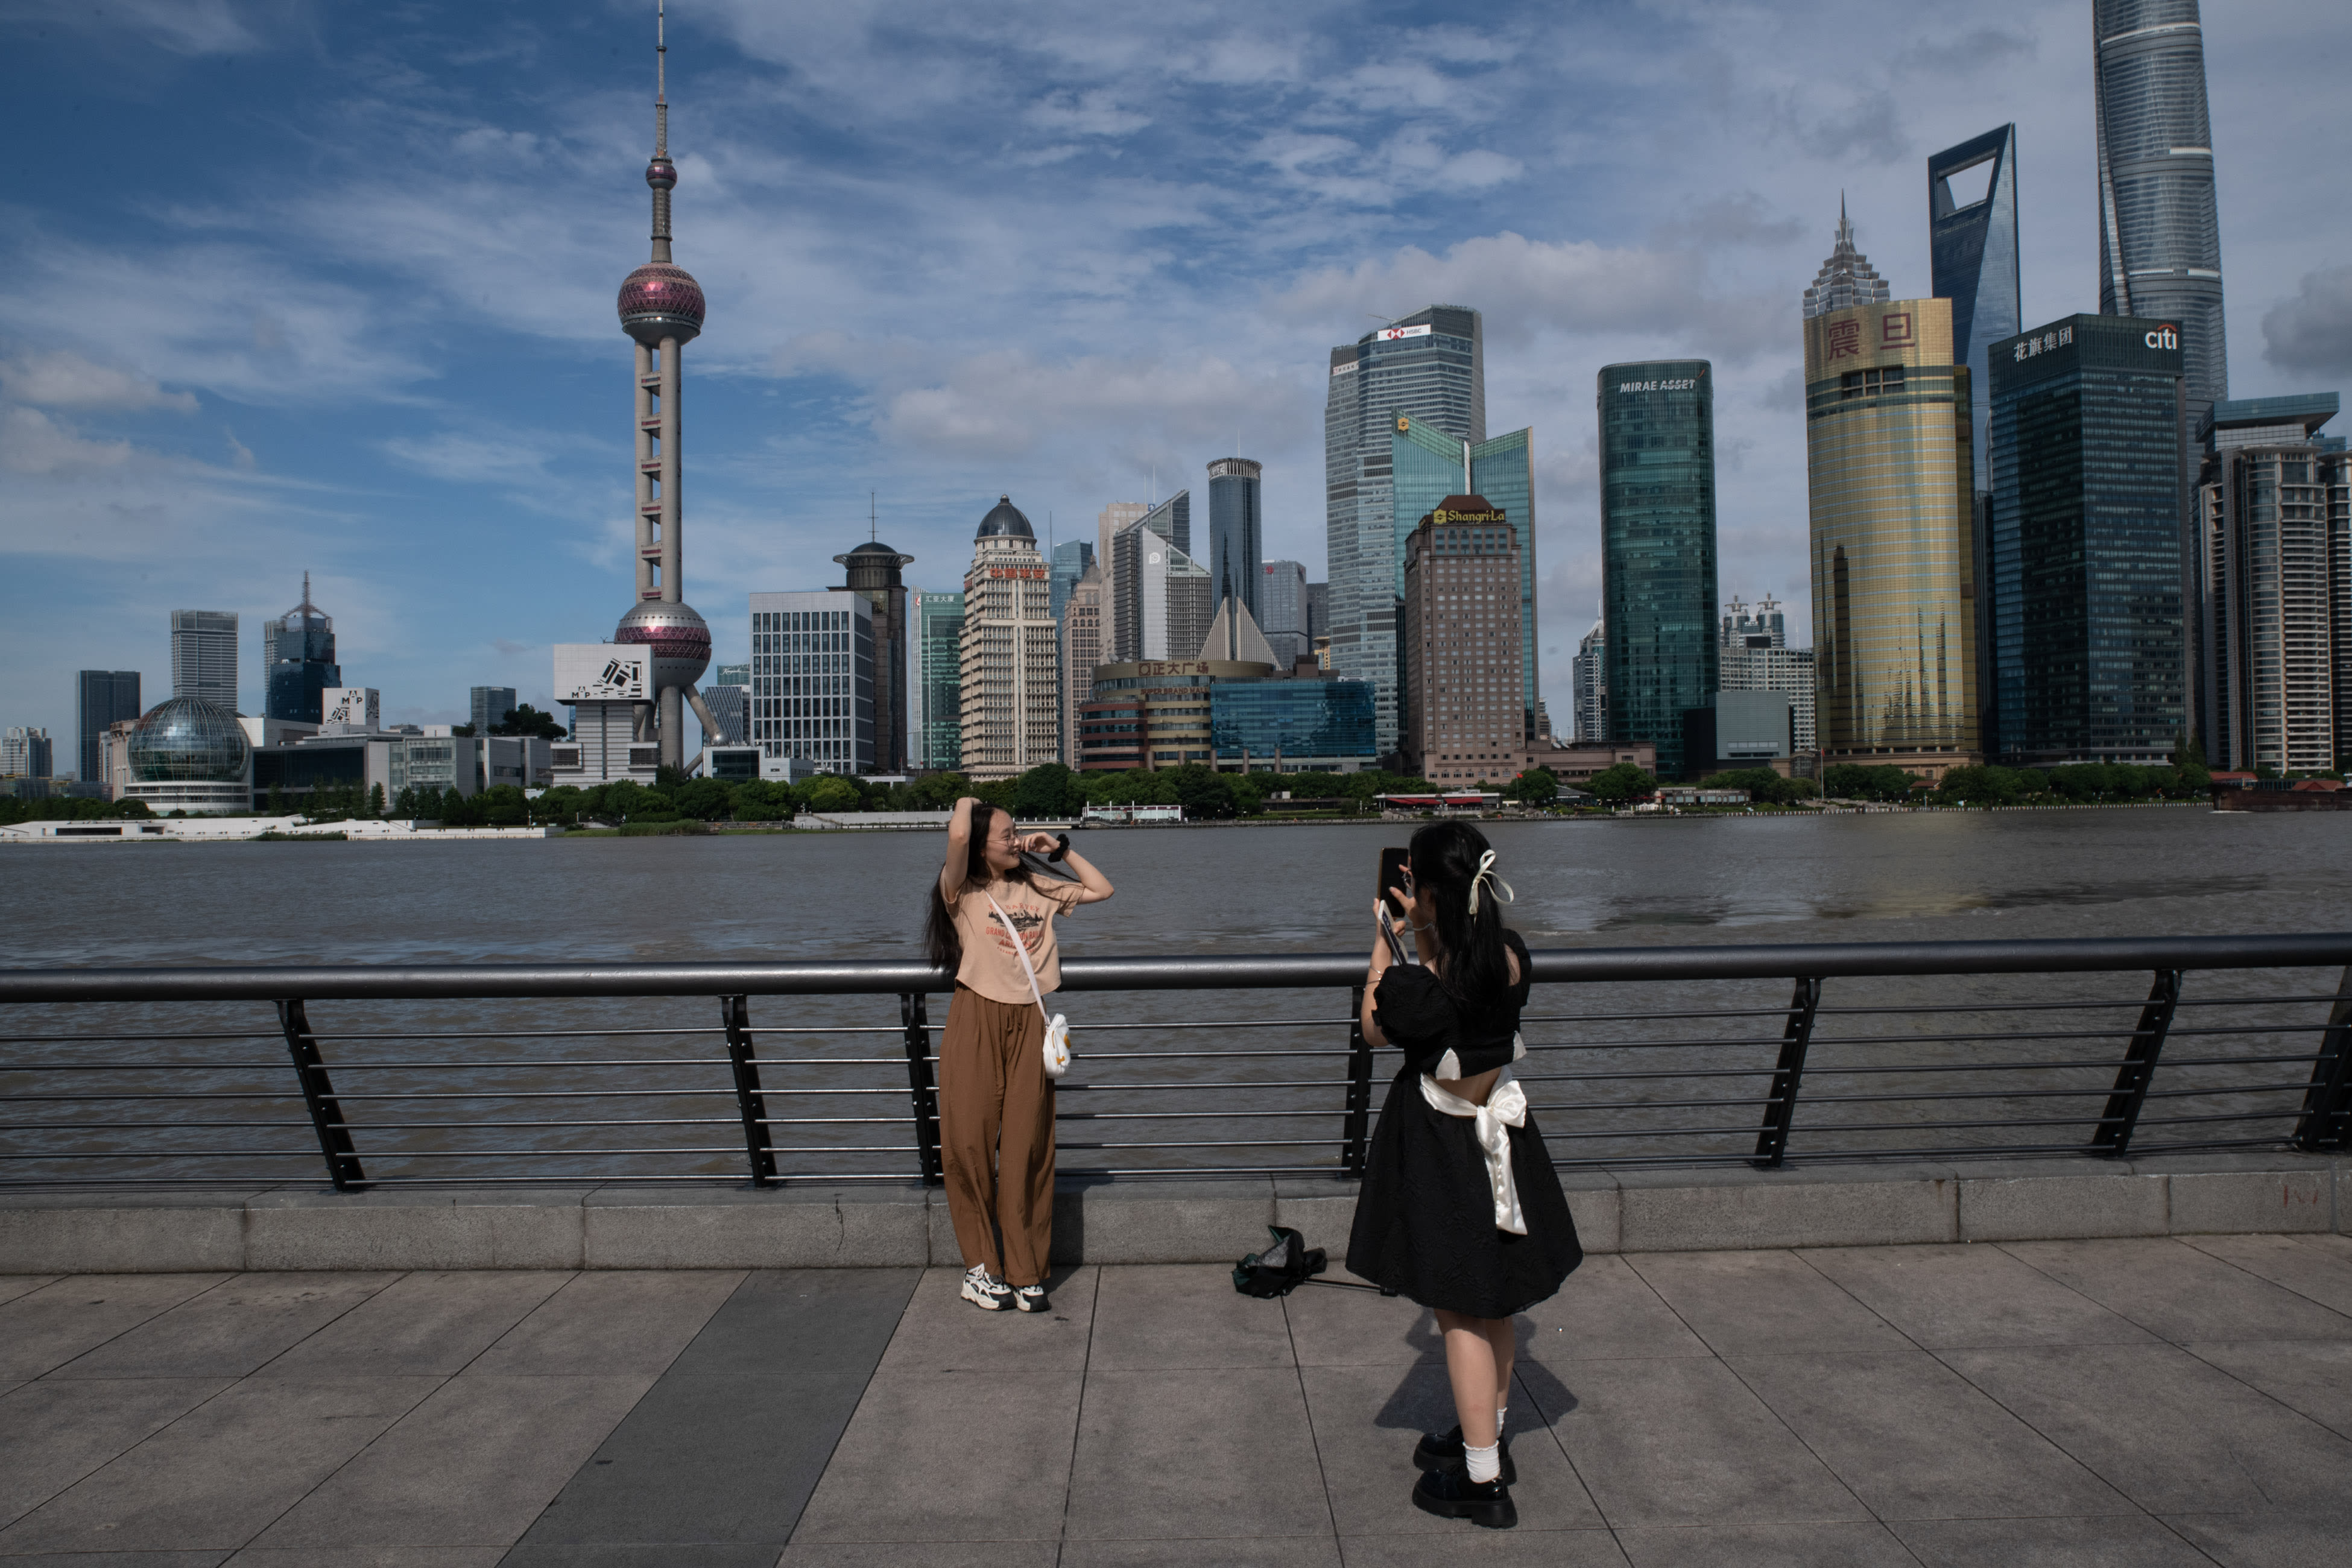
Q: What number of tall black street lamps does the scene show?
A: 0